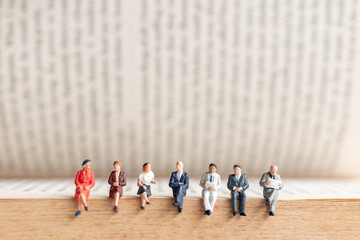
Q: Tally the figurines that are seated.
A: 7